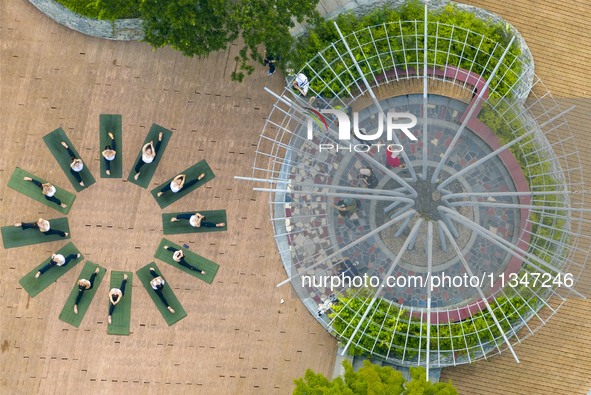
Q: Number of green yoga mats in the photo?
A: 12